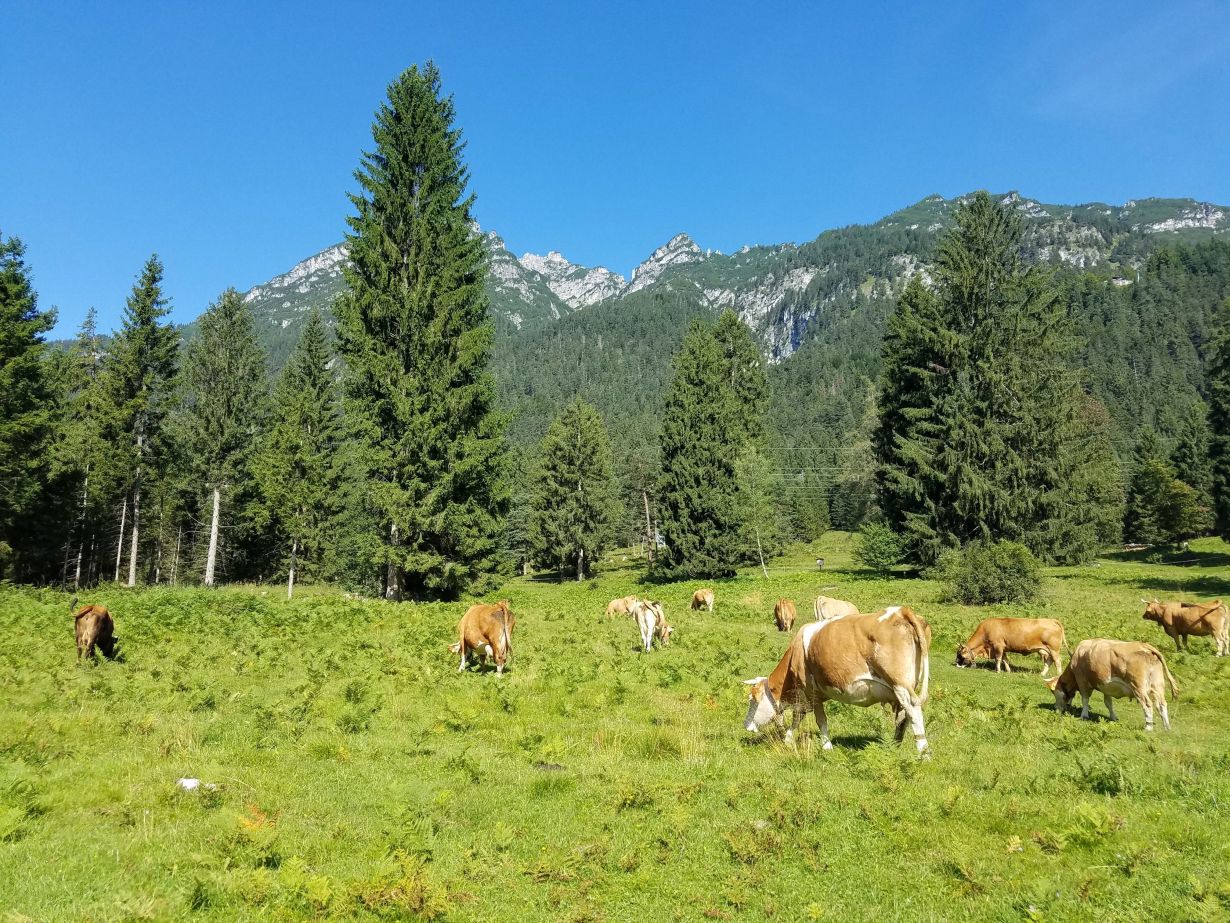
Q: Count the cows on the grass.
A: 11